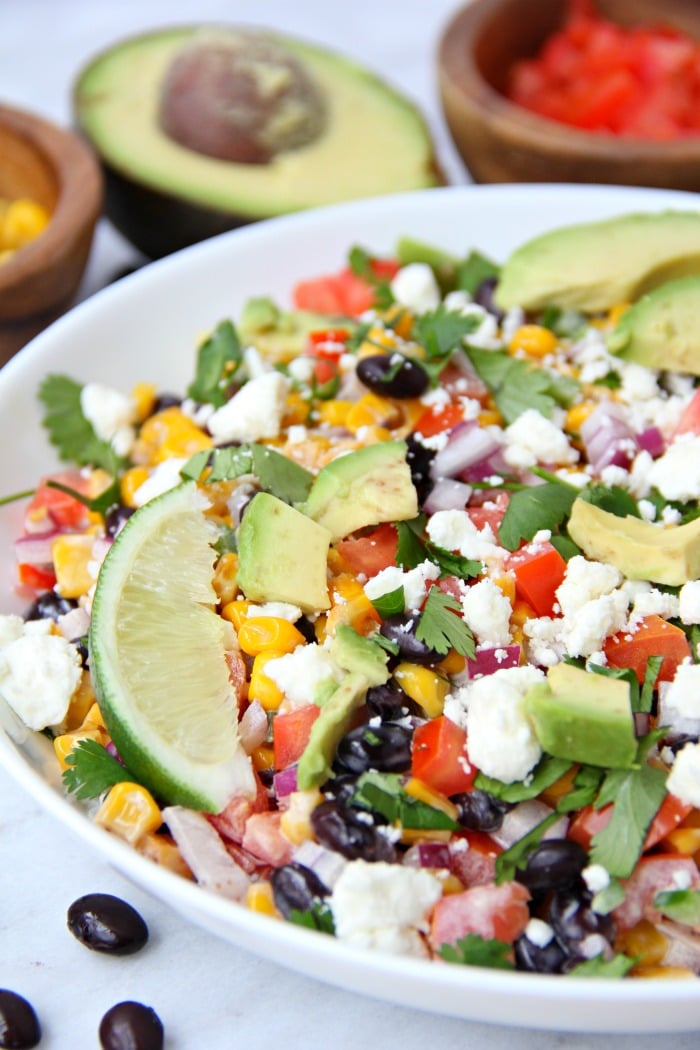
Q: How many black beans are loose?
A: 3